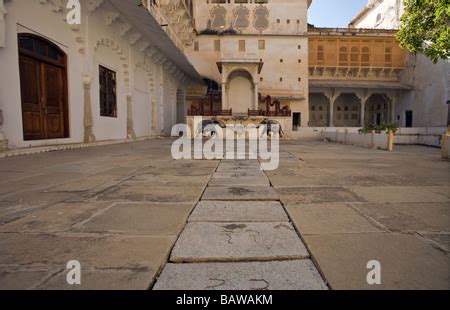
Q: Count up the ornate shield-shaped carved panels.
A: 3